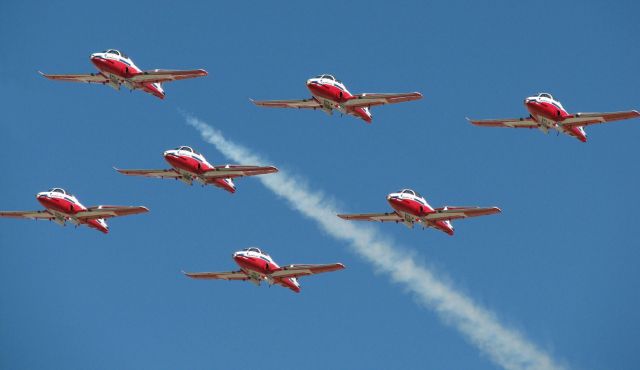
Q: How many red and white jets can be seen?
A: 7